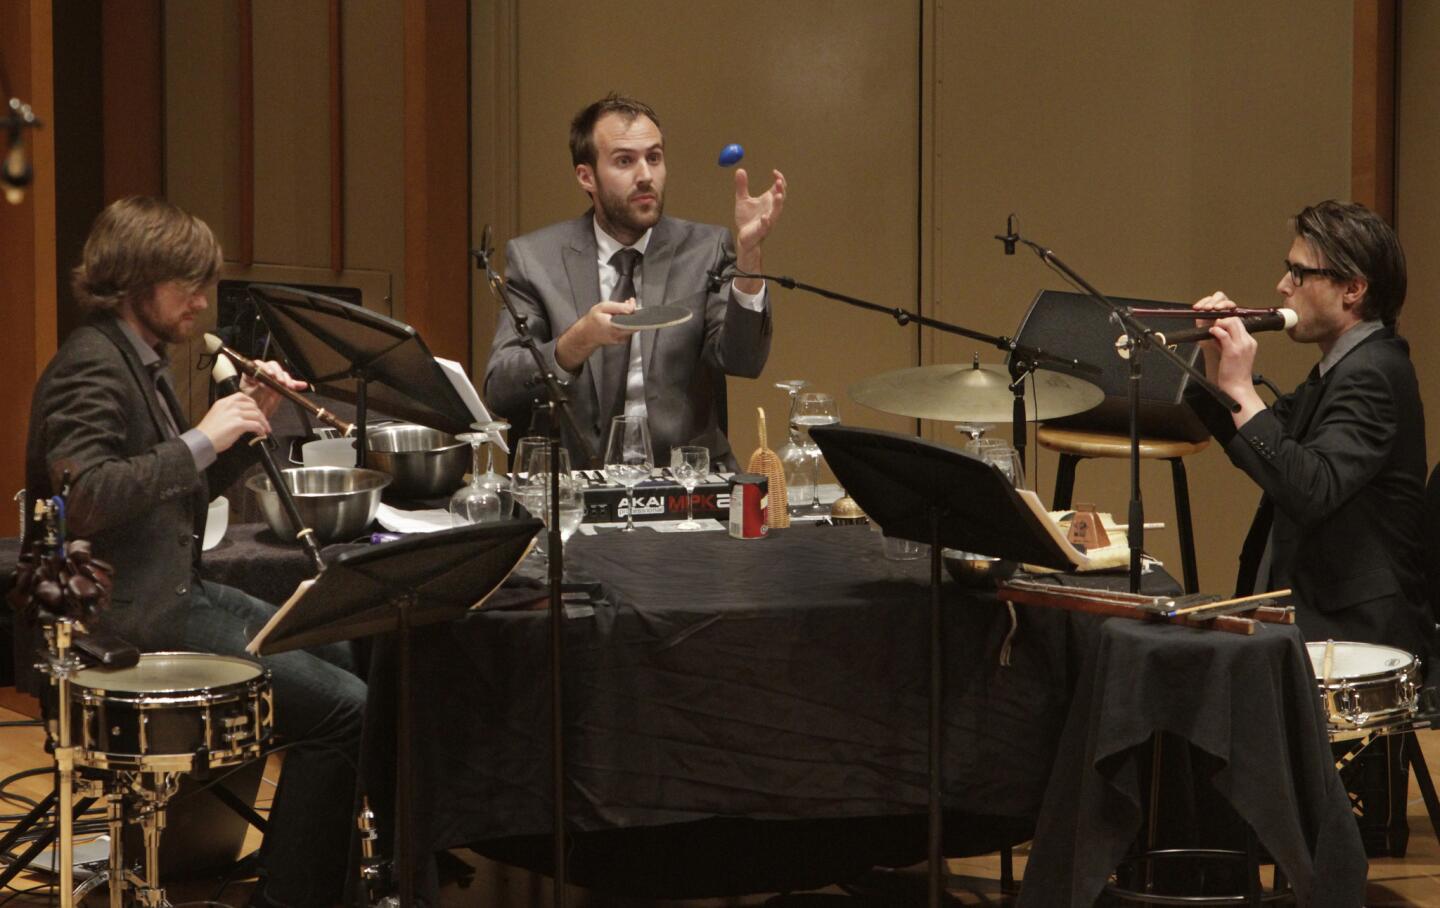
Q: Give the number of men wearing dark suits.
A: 2